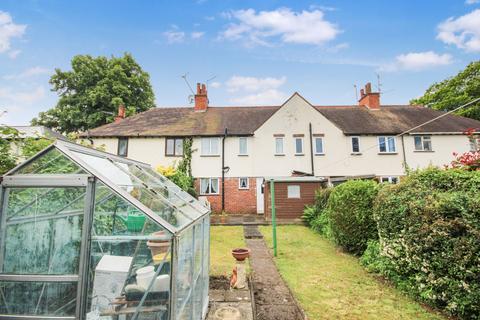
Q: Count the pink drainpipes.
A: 0